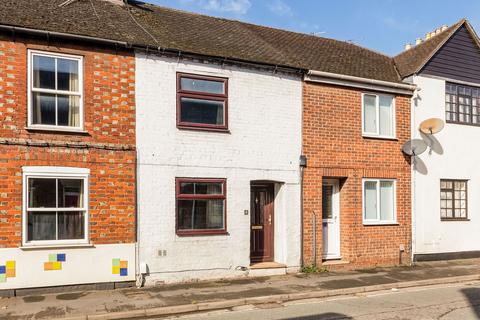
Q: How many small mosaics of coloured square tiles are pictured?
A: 3